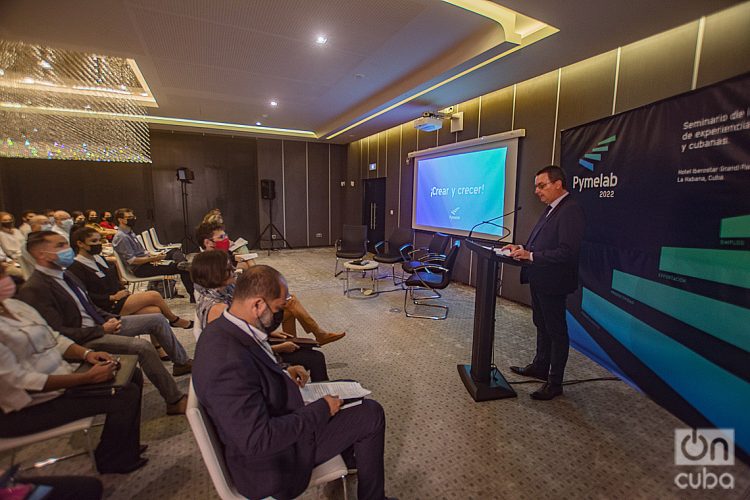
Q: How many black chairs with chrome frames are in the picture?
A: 4